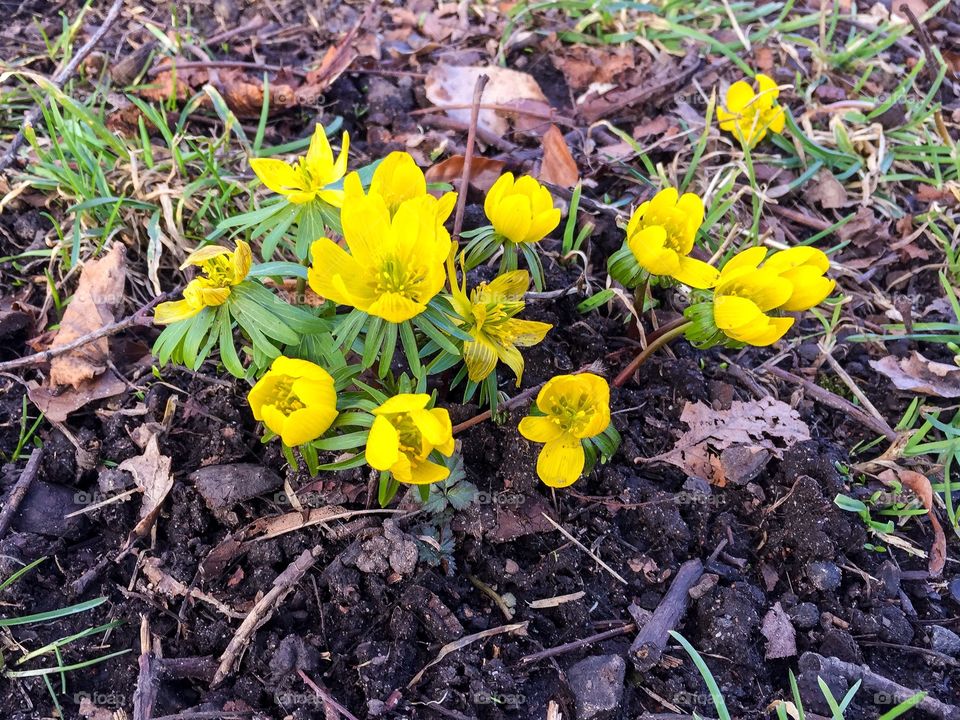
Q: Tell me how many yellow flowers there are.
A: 13